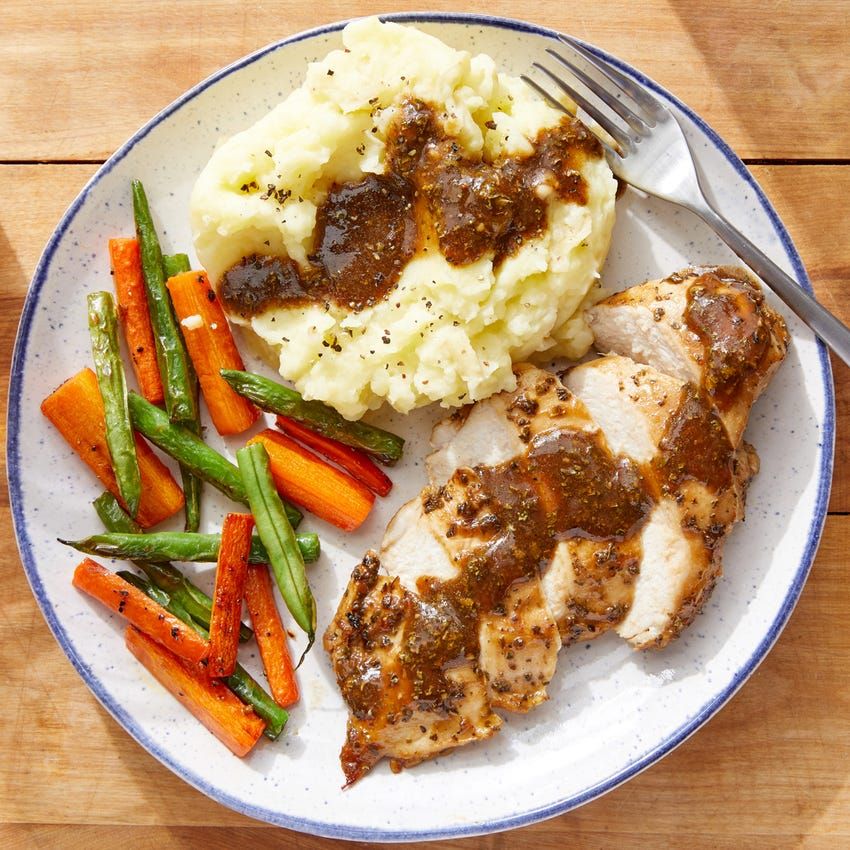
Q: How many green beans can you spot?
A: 9